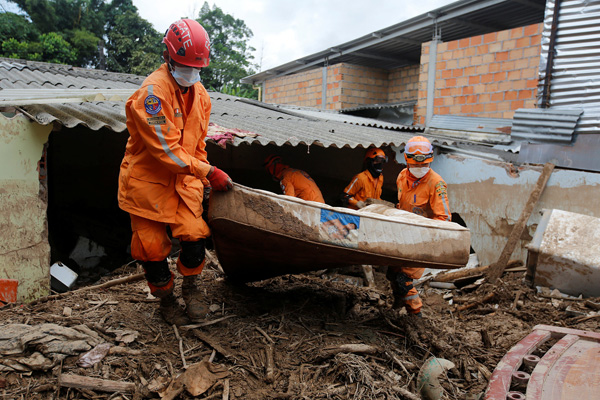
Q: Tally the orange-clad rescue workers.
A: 4